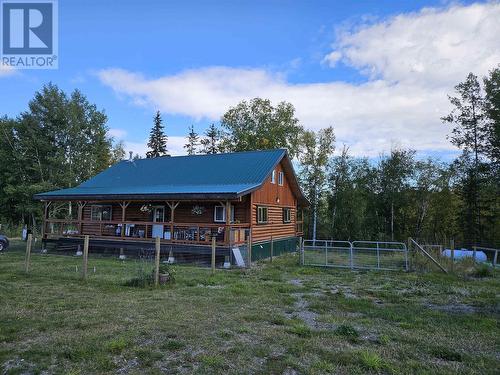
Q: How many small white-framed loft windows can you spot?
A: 2